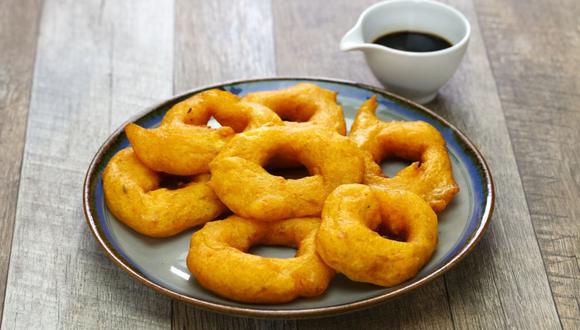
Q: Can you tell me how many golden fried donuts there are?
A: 7